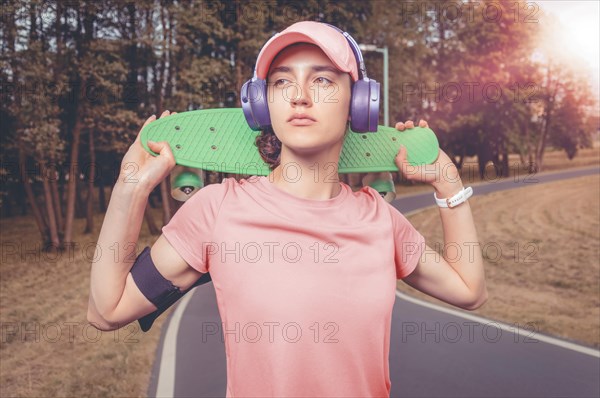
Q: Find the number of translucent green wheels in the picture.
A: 2